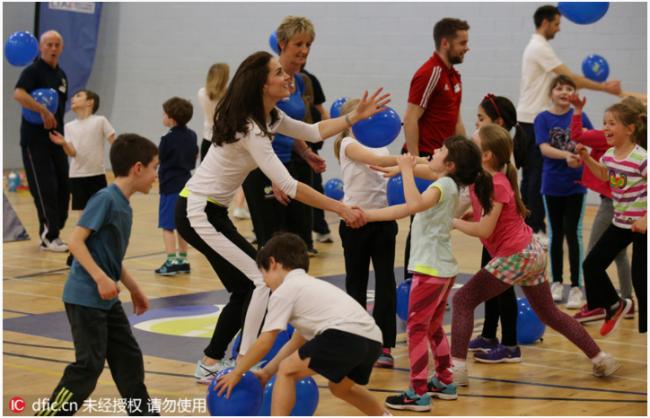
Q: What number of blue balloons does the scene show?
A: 14